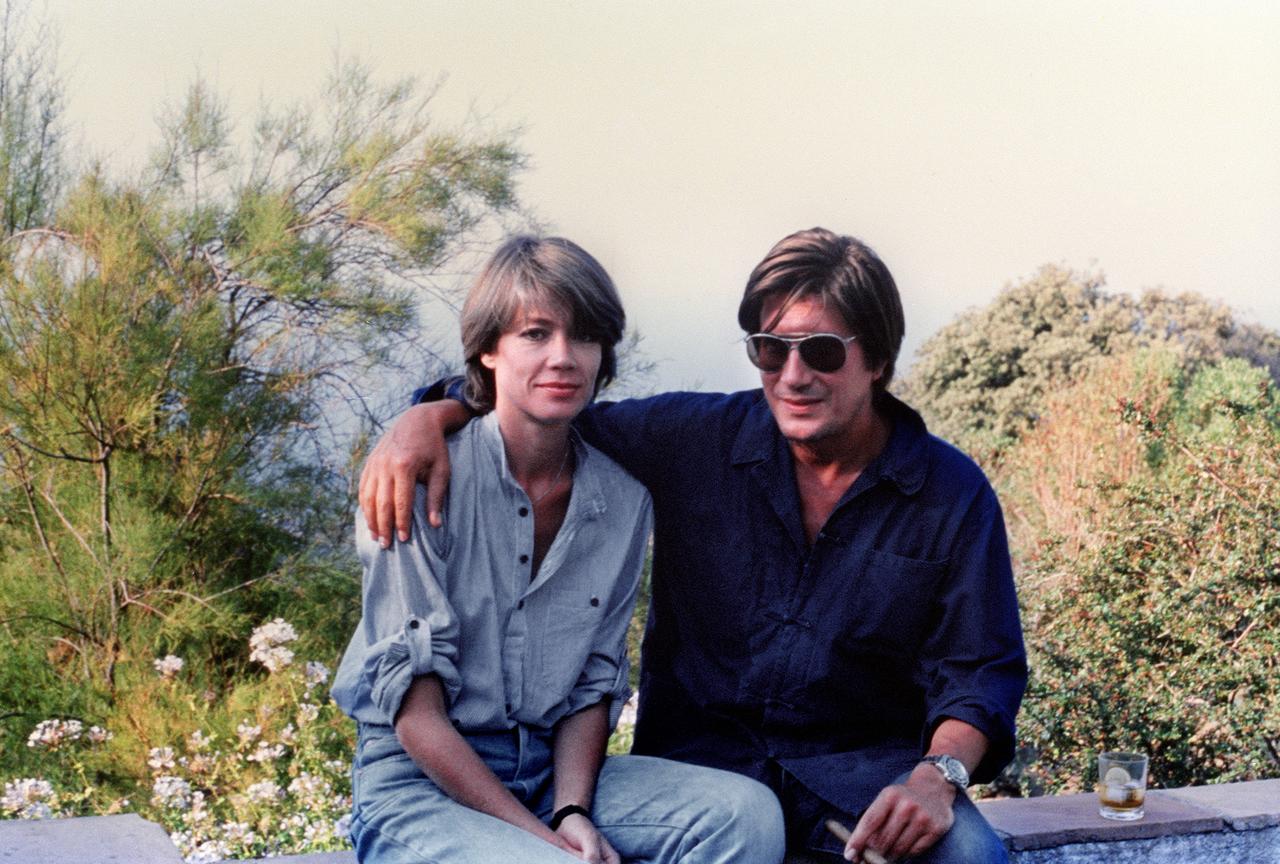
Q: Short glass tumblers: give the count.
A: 1